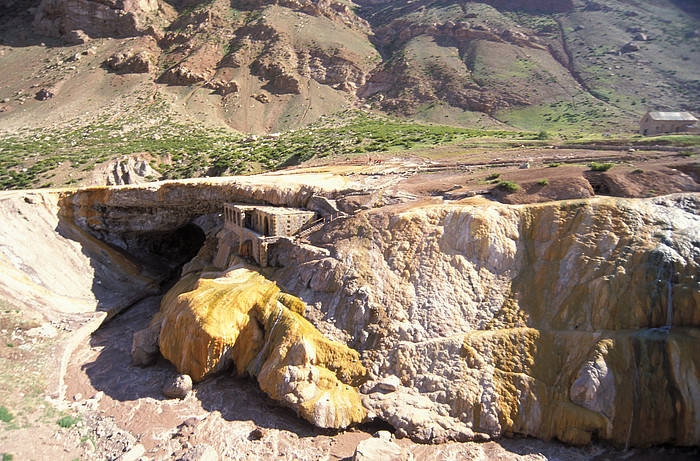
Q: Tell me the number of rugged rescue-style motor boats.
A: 0